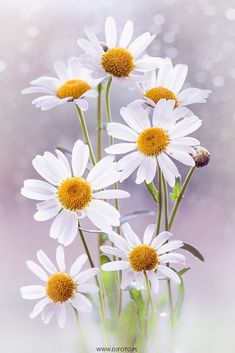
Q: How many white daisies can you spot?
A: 7